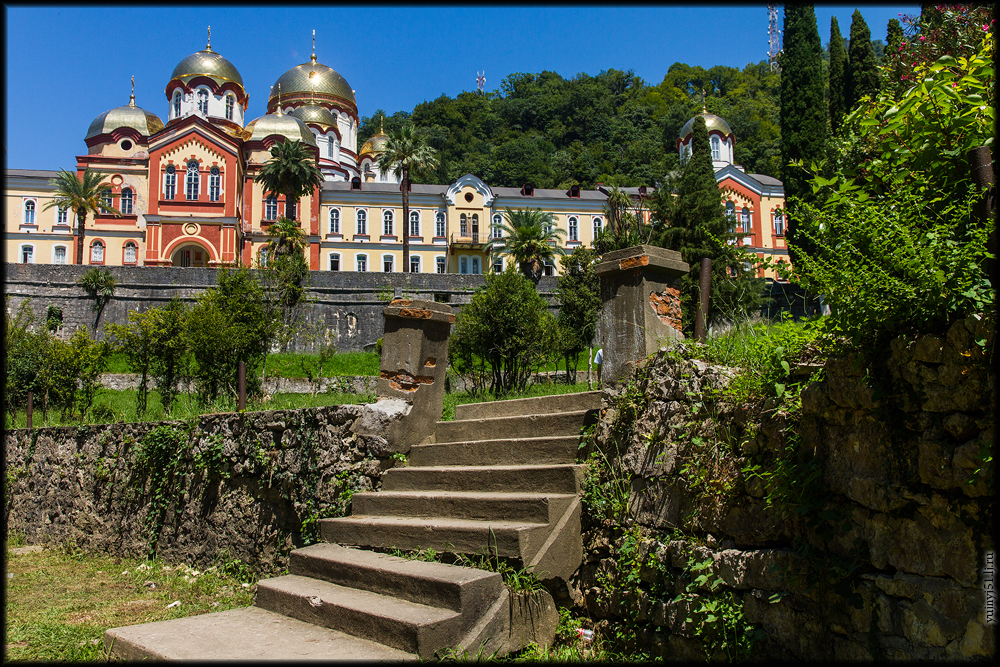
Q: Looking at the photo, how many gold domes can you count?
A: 7